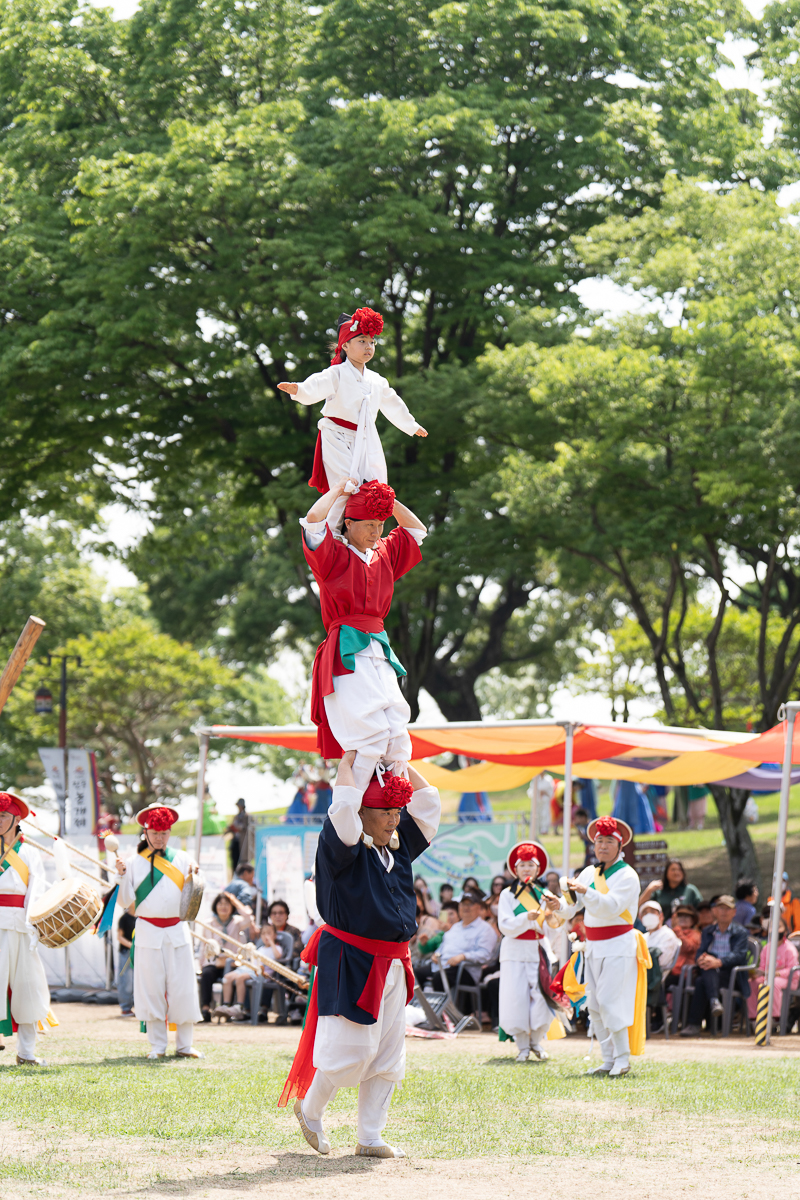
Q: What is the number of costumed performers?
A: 7